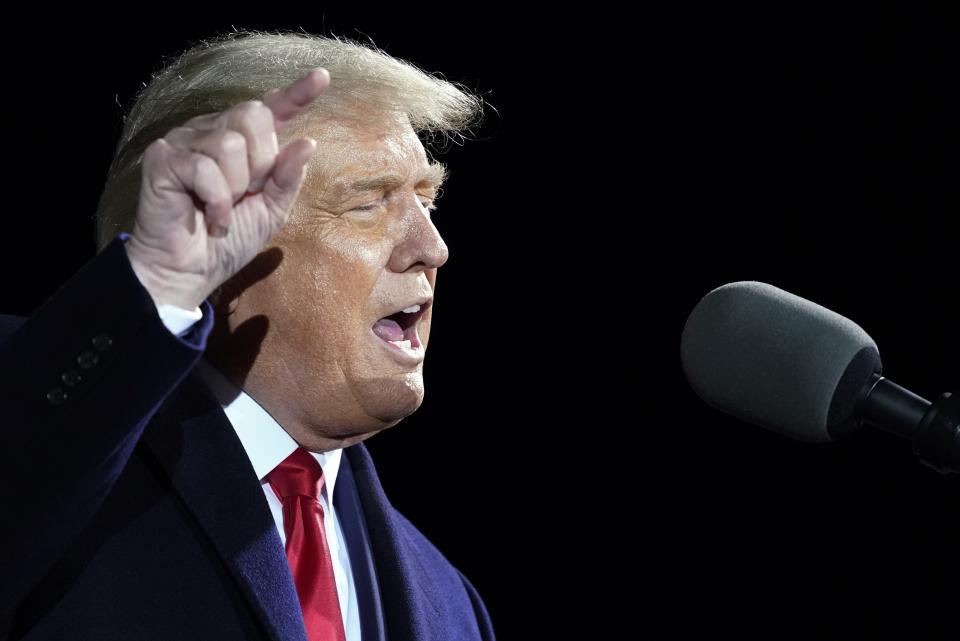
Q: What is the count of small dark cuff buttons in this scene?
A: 4